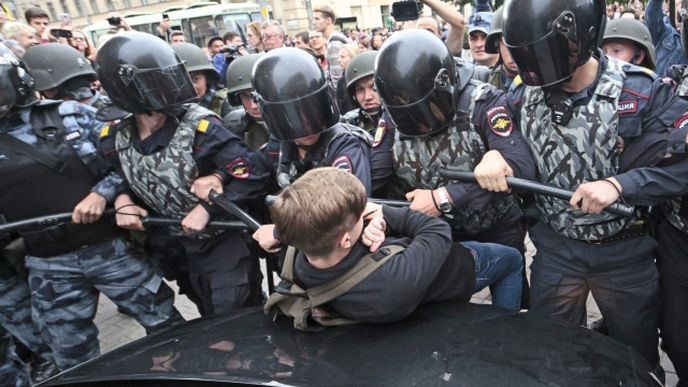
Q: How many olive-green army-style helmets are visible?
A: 6